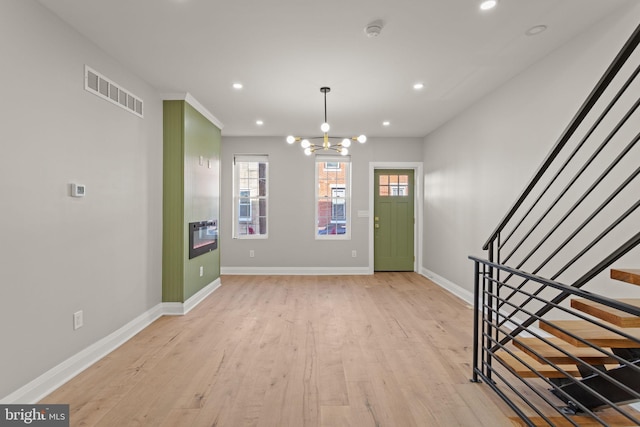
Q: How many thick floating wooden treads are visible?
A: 5